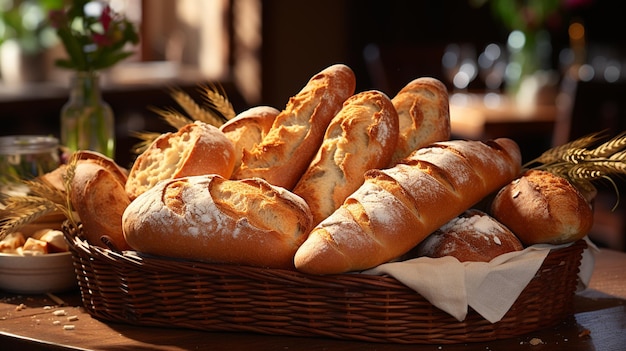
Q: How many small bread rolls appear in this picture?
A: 2